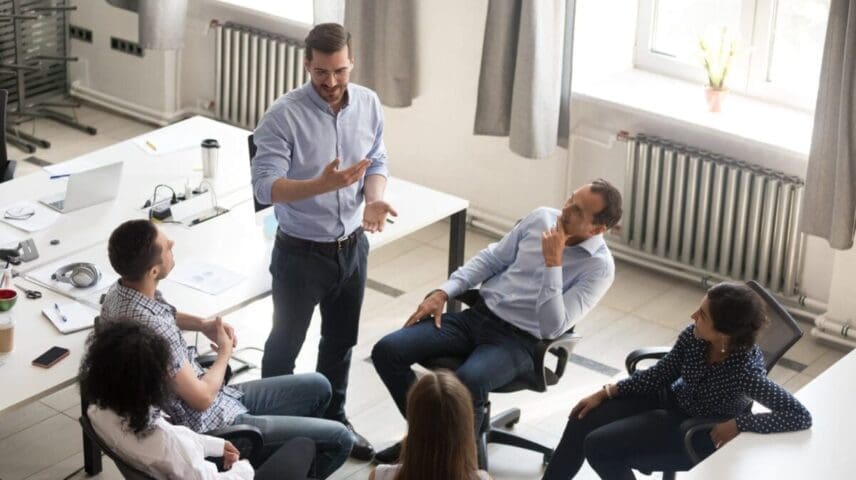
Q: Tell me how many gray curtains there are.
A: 4